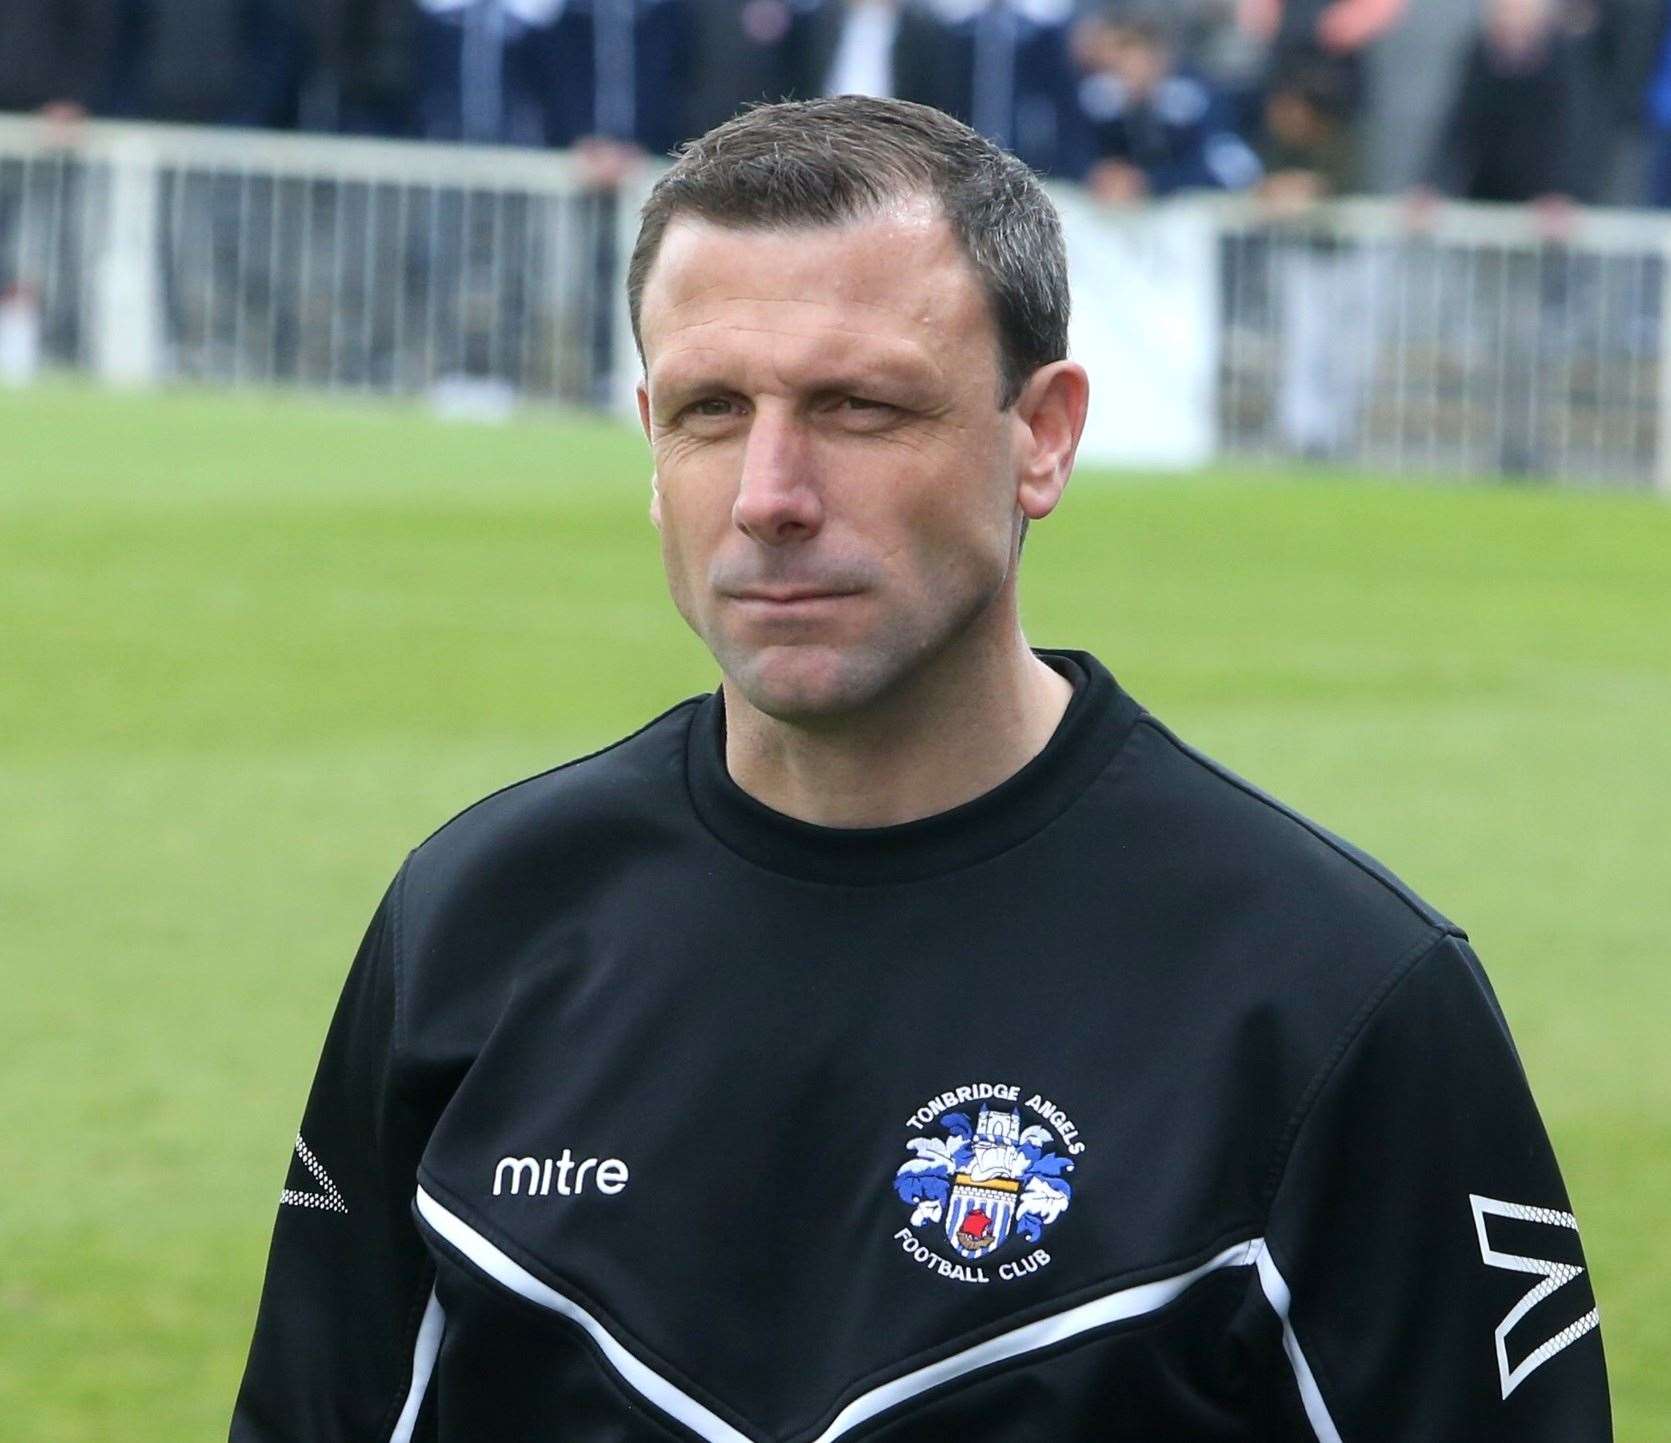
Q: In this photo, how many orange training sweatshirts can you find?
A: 0